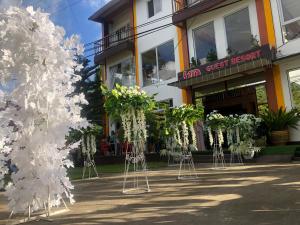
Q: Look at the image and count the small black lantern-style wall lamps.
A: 0